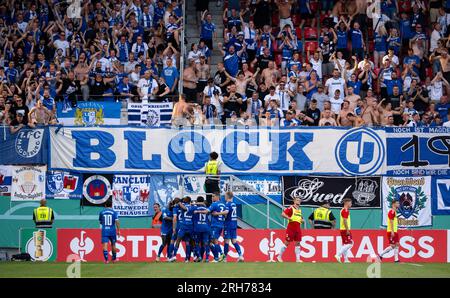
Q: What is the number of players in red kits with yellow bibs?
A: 3